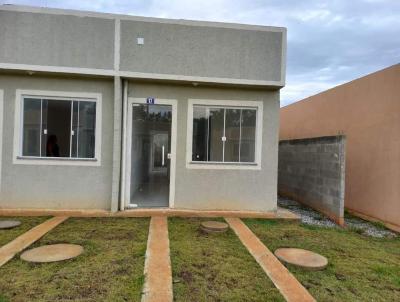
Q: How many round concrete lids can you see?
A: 4